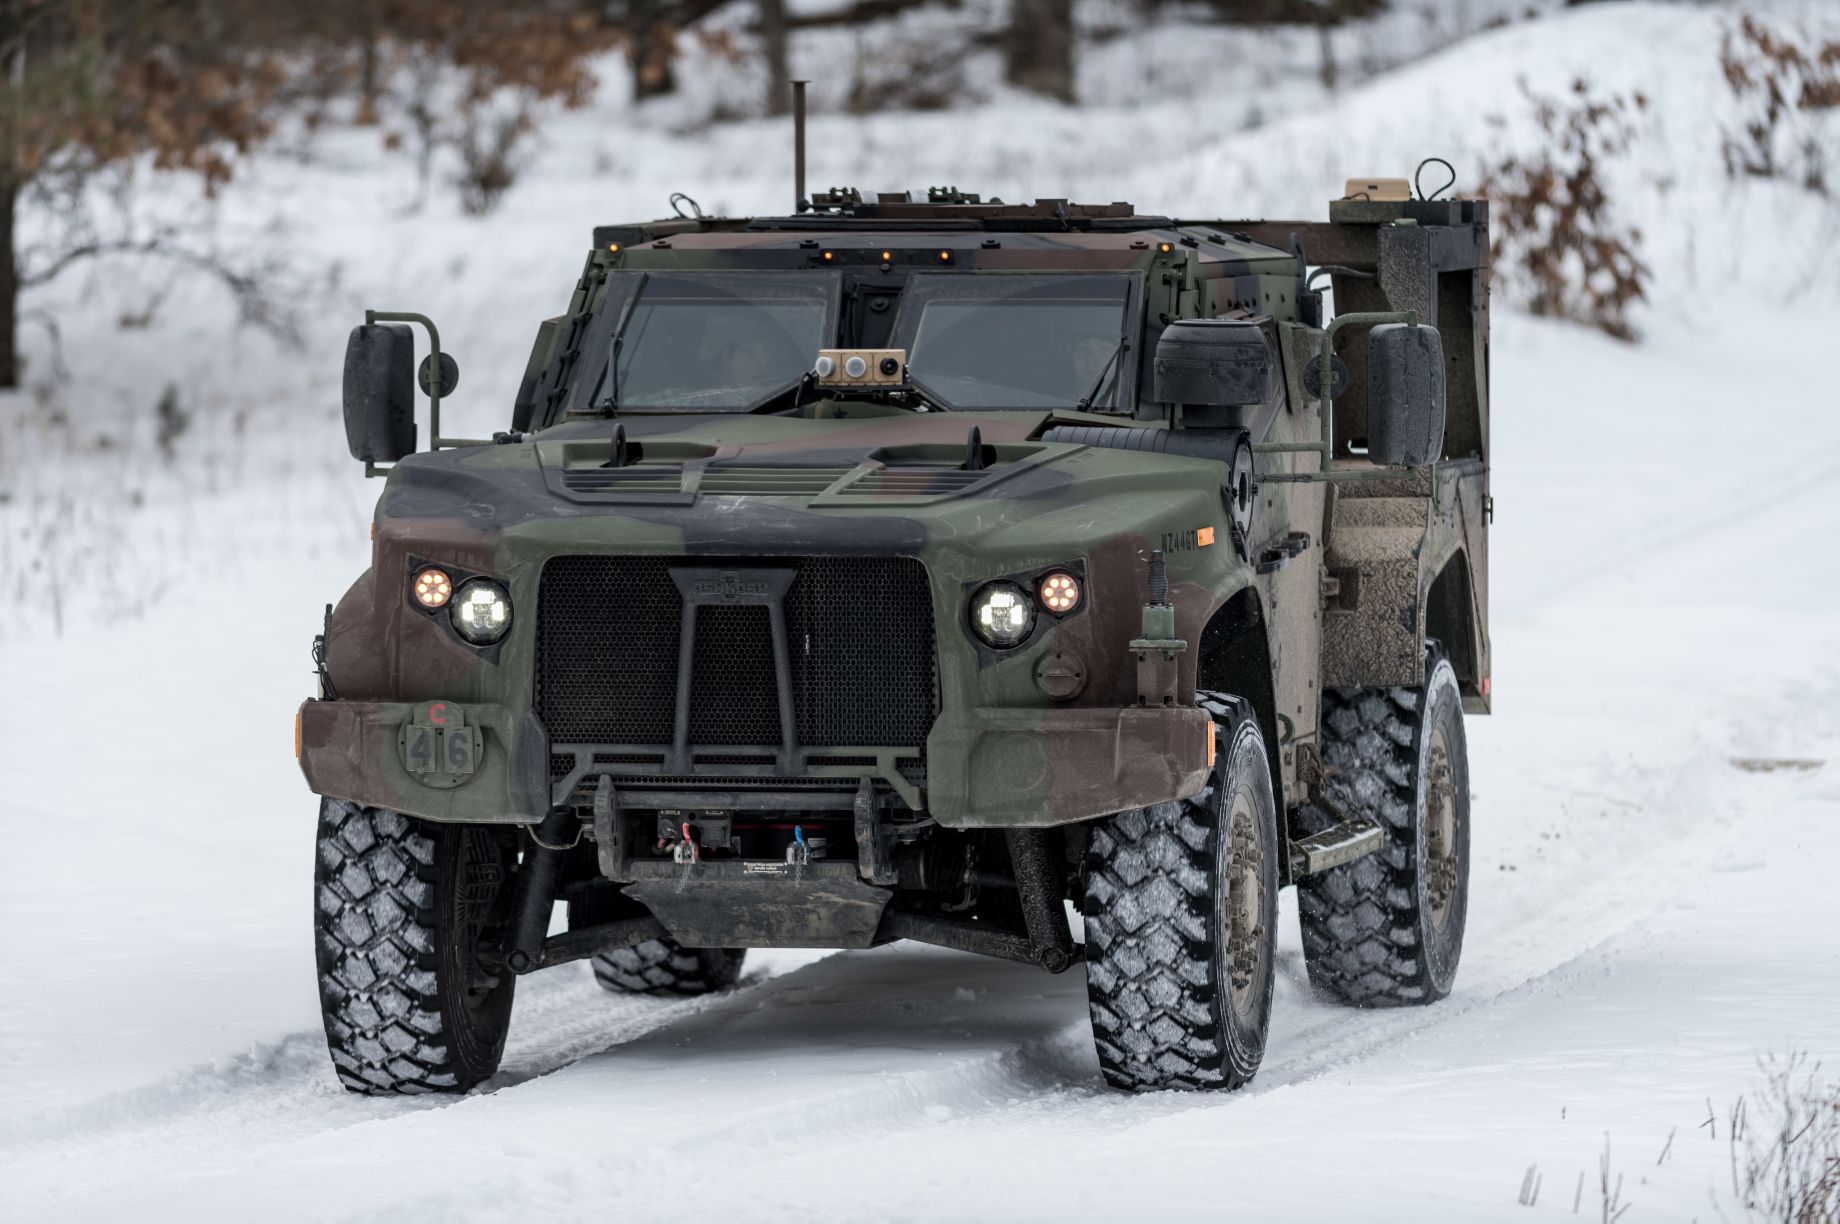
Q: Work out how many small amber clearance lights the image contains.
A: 5